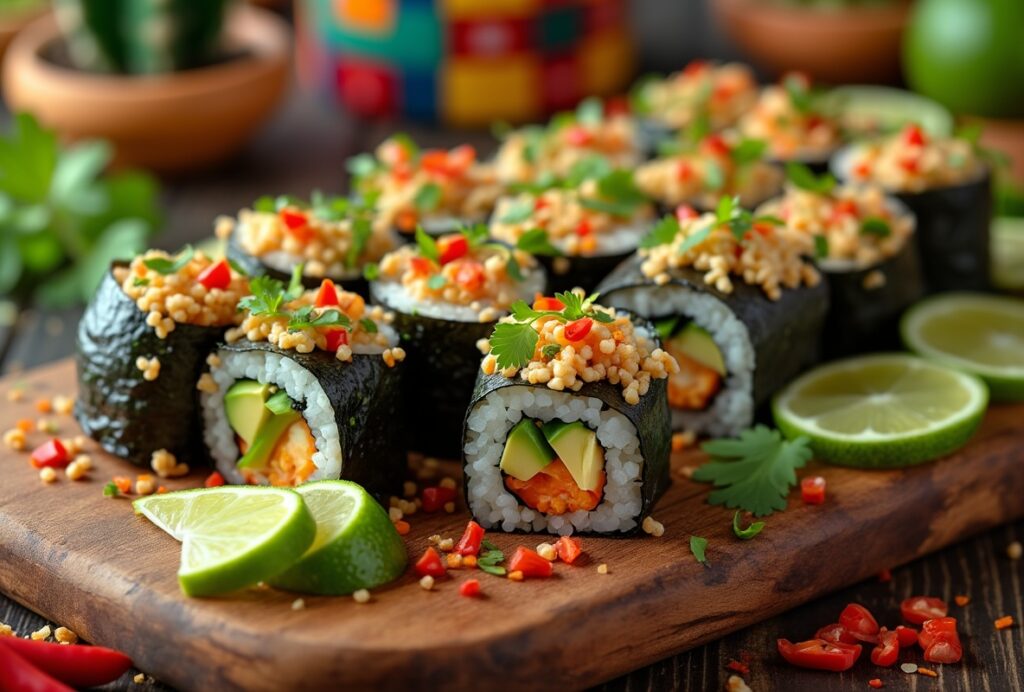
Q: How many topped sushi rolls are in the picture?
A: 14